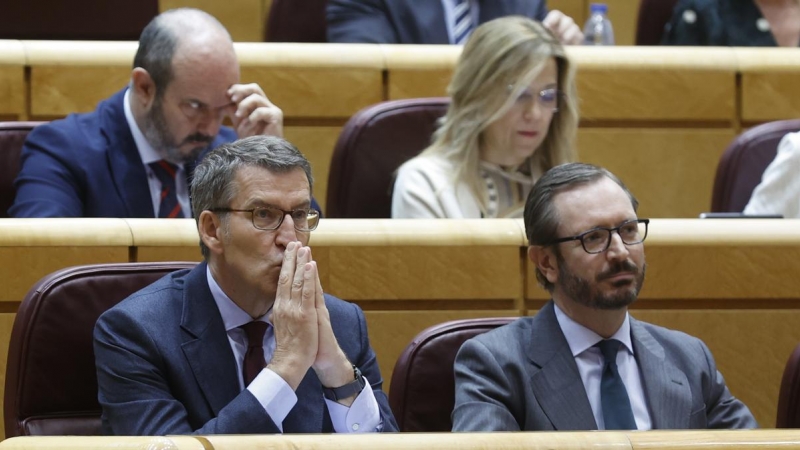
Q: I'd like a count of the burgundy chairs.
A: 9